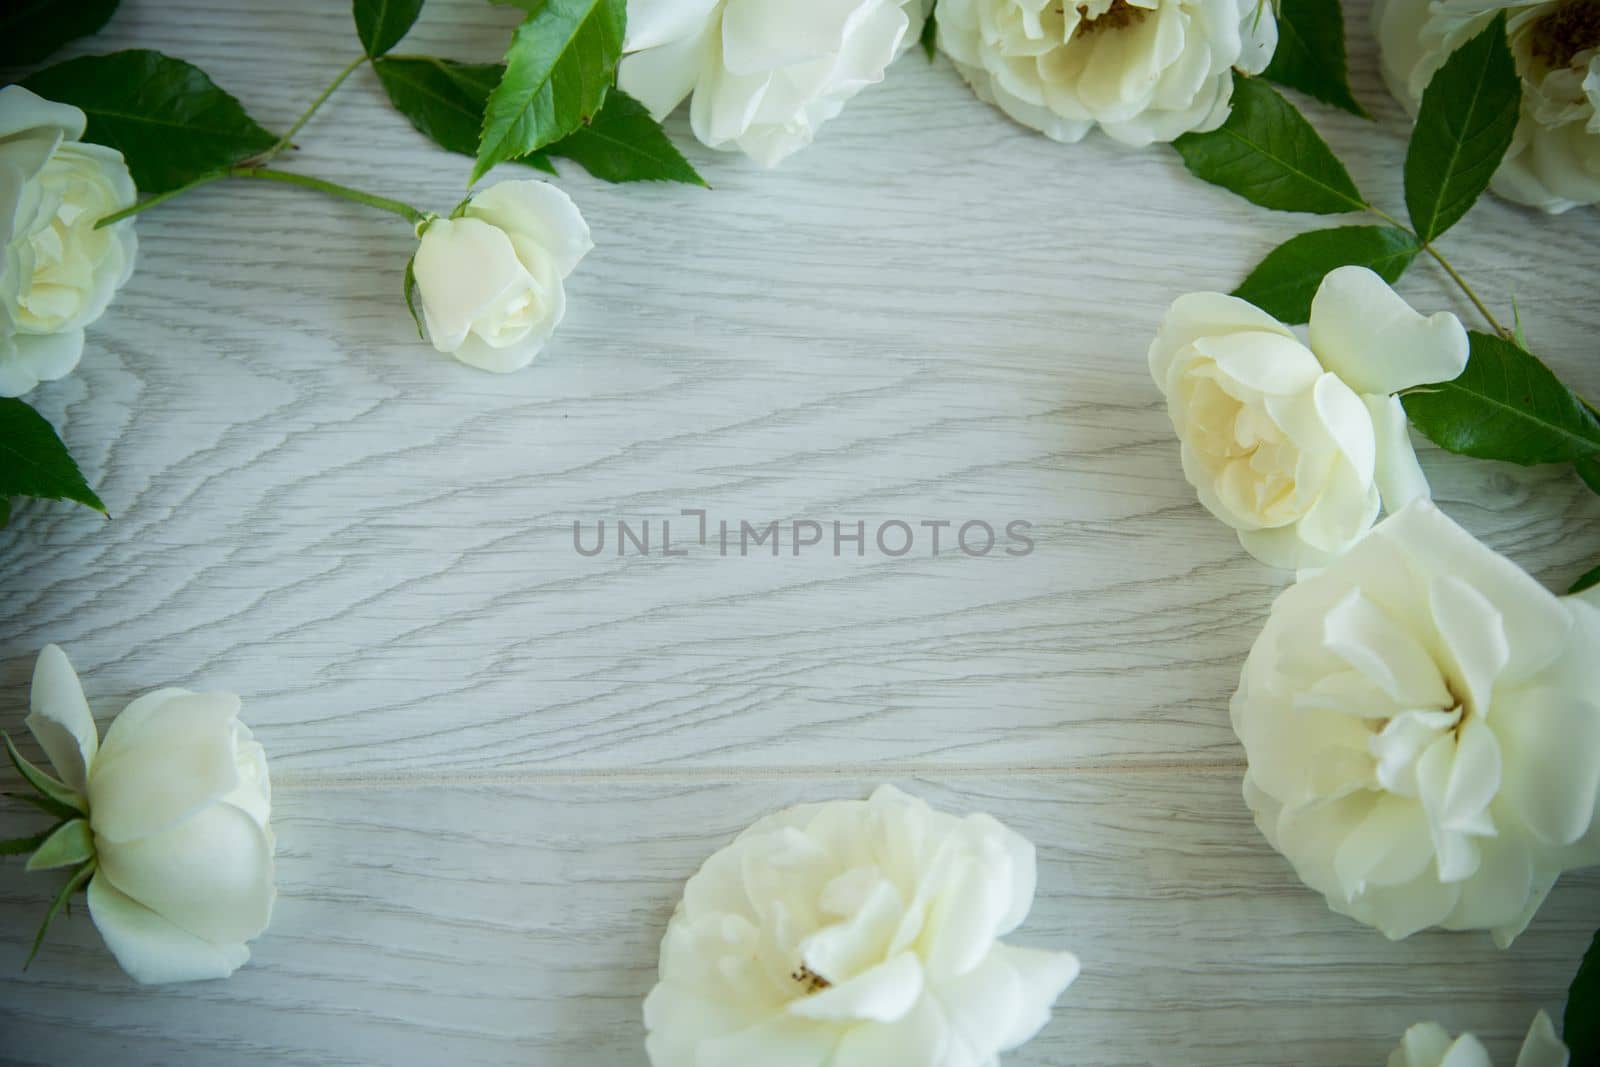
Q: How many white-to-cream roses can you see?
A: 10